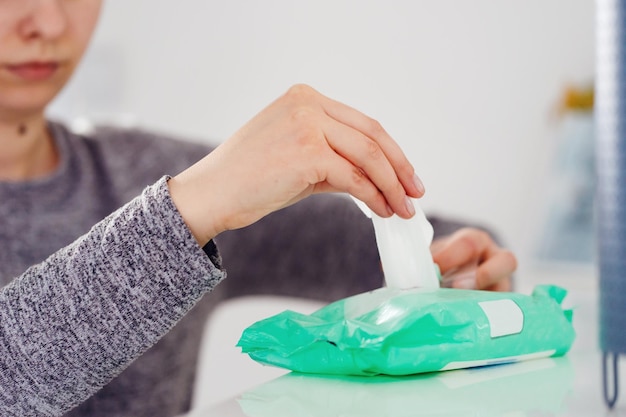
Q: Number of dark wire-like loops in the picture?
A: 1